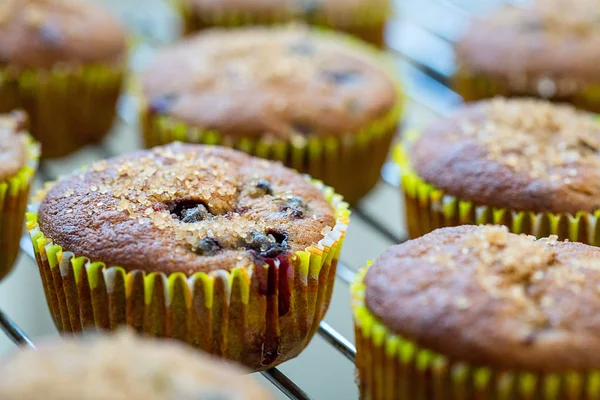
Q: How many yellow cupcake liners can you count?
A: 8